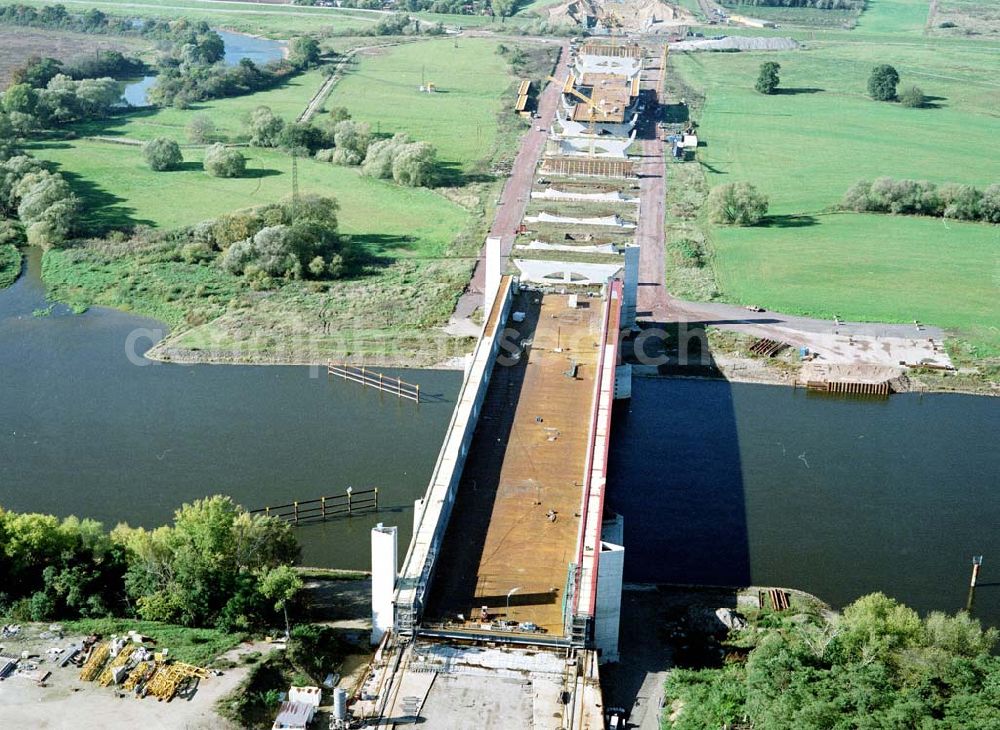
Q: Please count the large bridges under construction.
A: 1